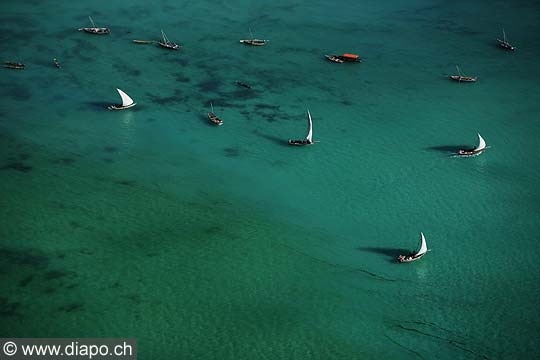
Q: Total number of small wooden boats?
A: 15